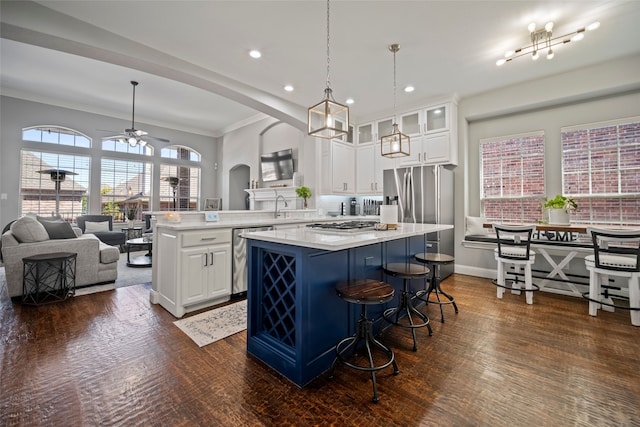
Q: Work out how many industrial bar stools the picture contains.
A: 3